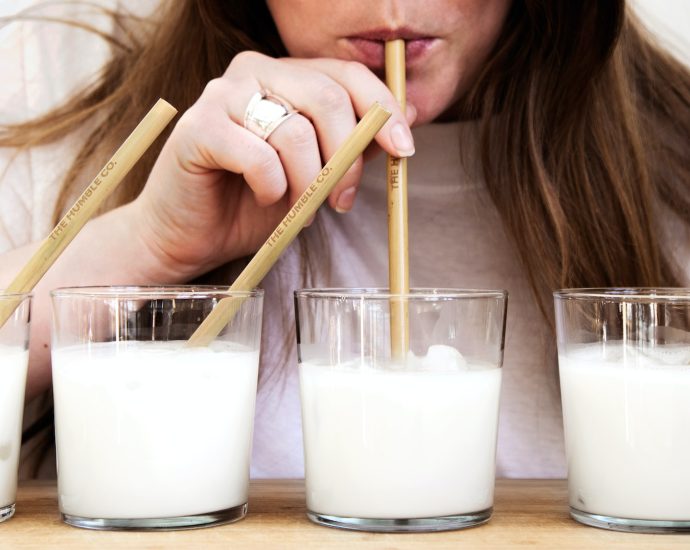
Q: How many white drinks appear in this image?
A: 4